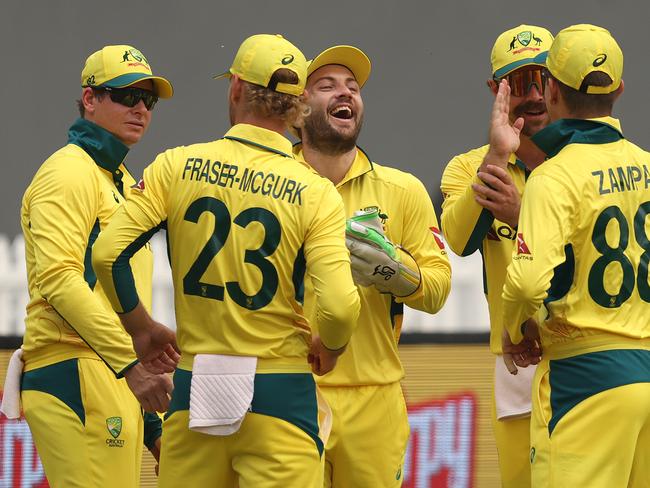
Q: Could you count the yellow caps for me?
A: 5